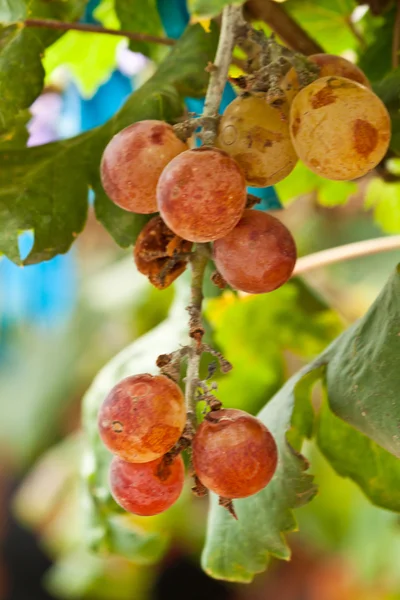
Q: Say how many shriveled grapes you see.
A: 1